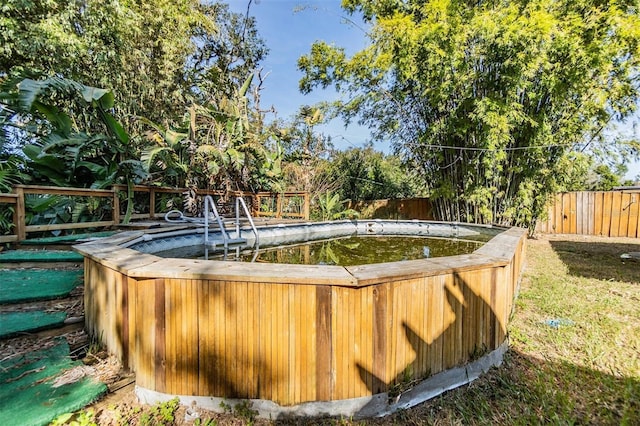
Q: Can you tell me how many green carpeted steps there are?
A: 5